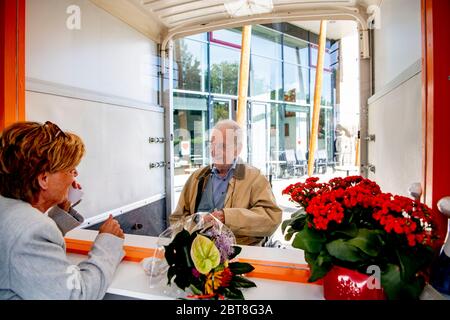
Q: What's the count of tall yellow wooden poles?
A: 2